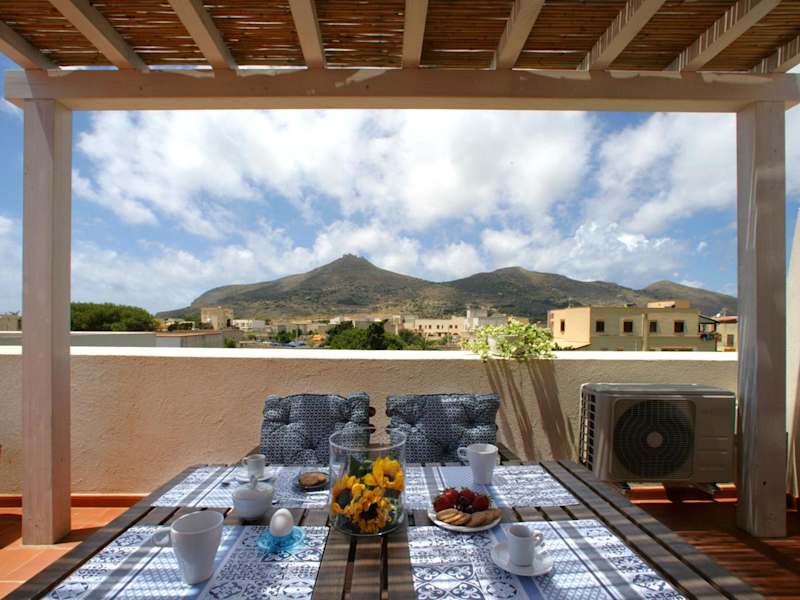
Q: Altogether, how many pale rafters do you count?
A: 9